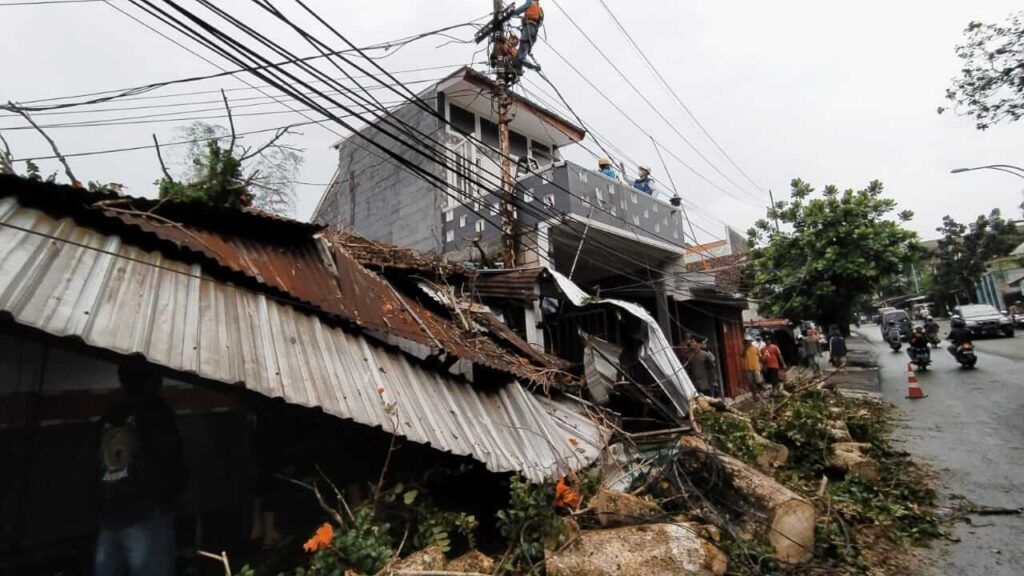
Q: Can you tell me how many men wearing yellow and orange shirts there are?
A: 2